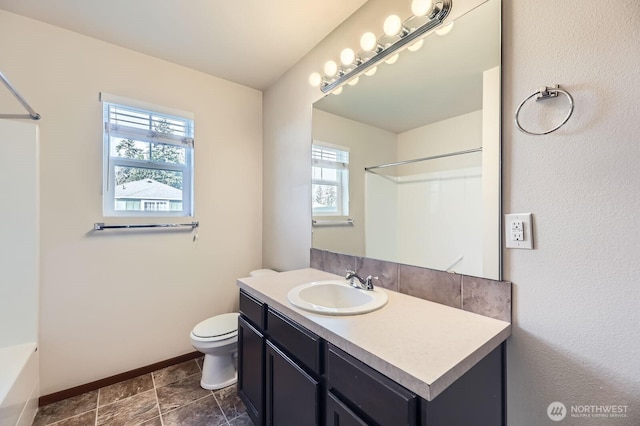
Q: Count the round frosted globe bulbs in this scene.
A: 6